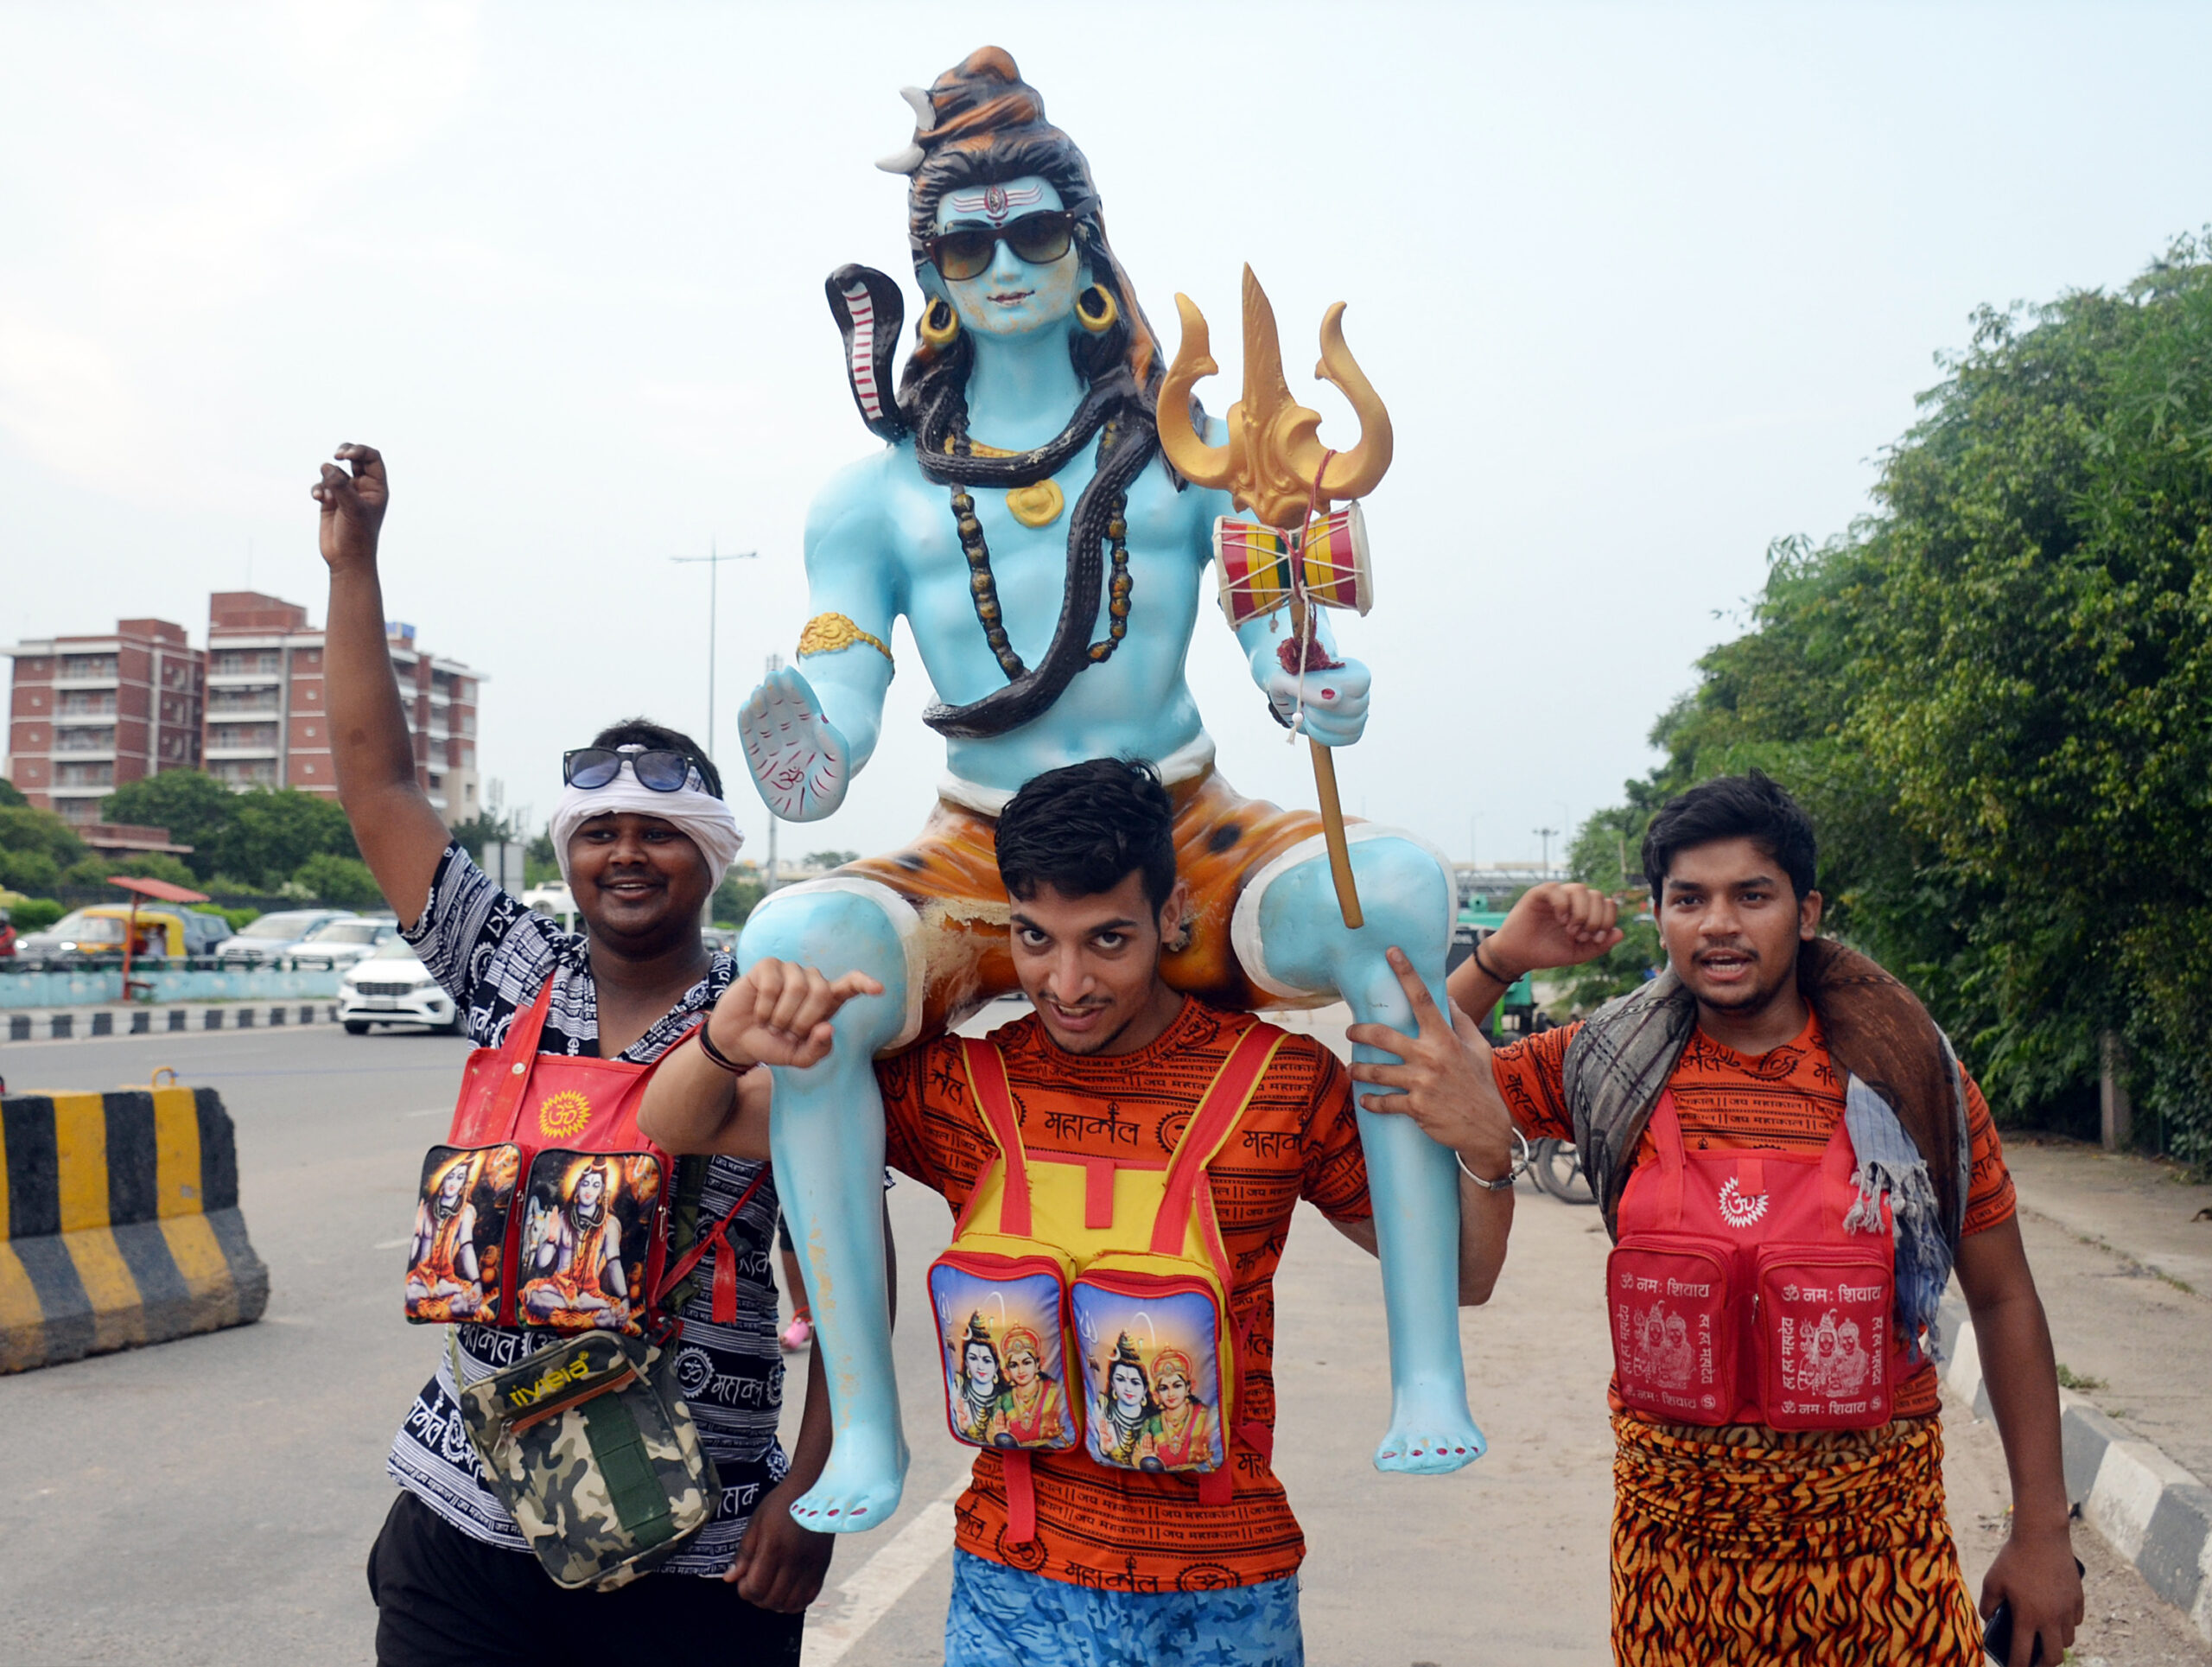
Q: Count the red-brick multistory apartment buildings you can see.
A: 2